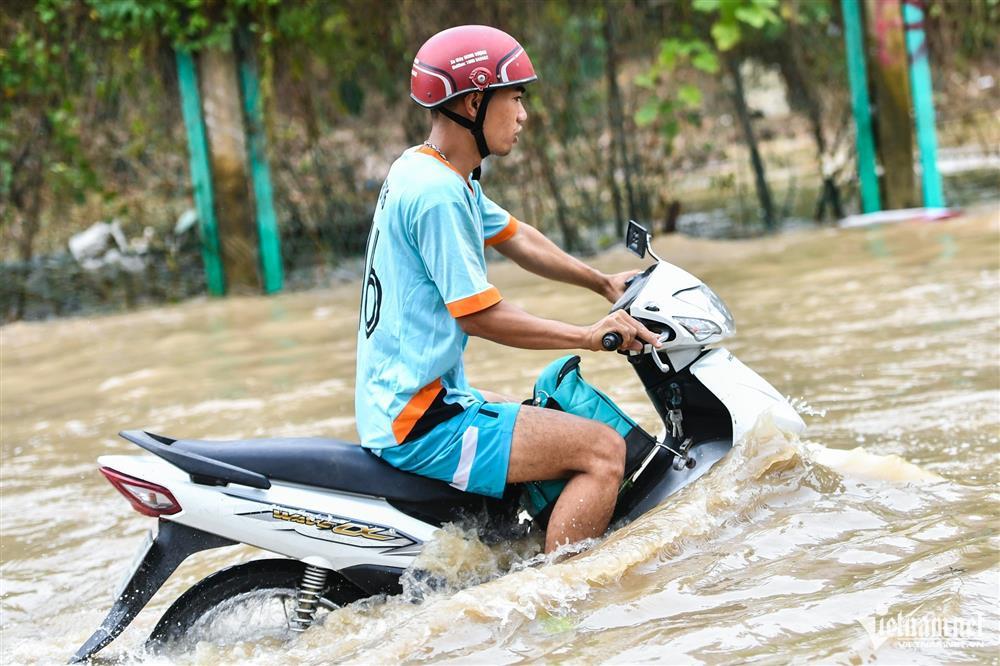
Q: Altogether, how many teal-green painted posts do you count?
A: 4